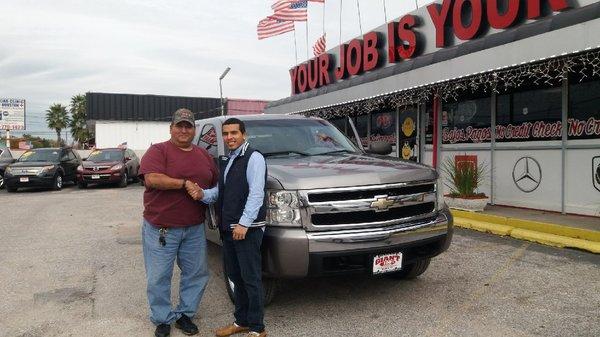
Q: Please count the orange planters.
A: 0